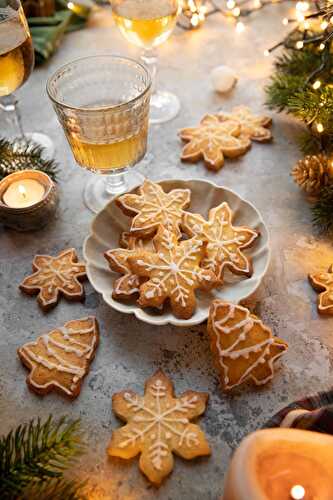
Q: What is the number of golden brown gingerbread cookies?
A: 11